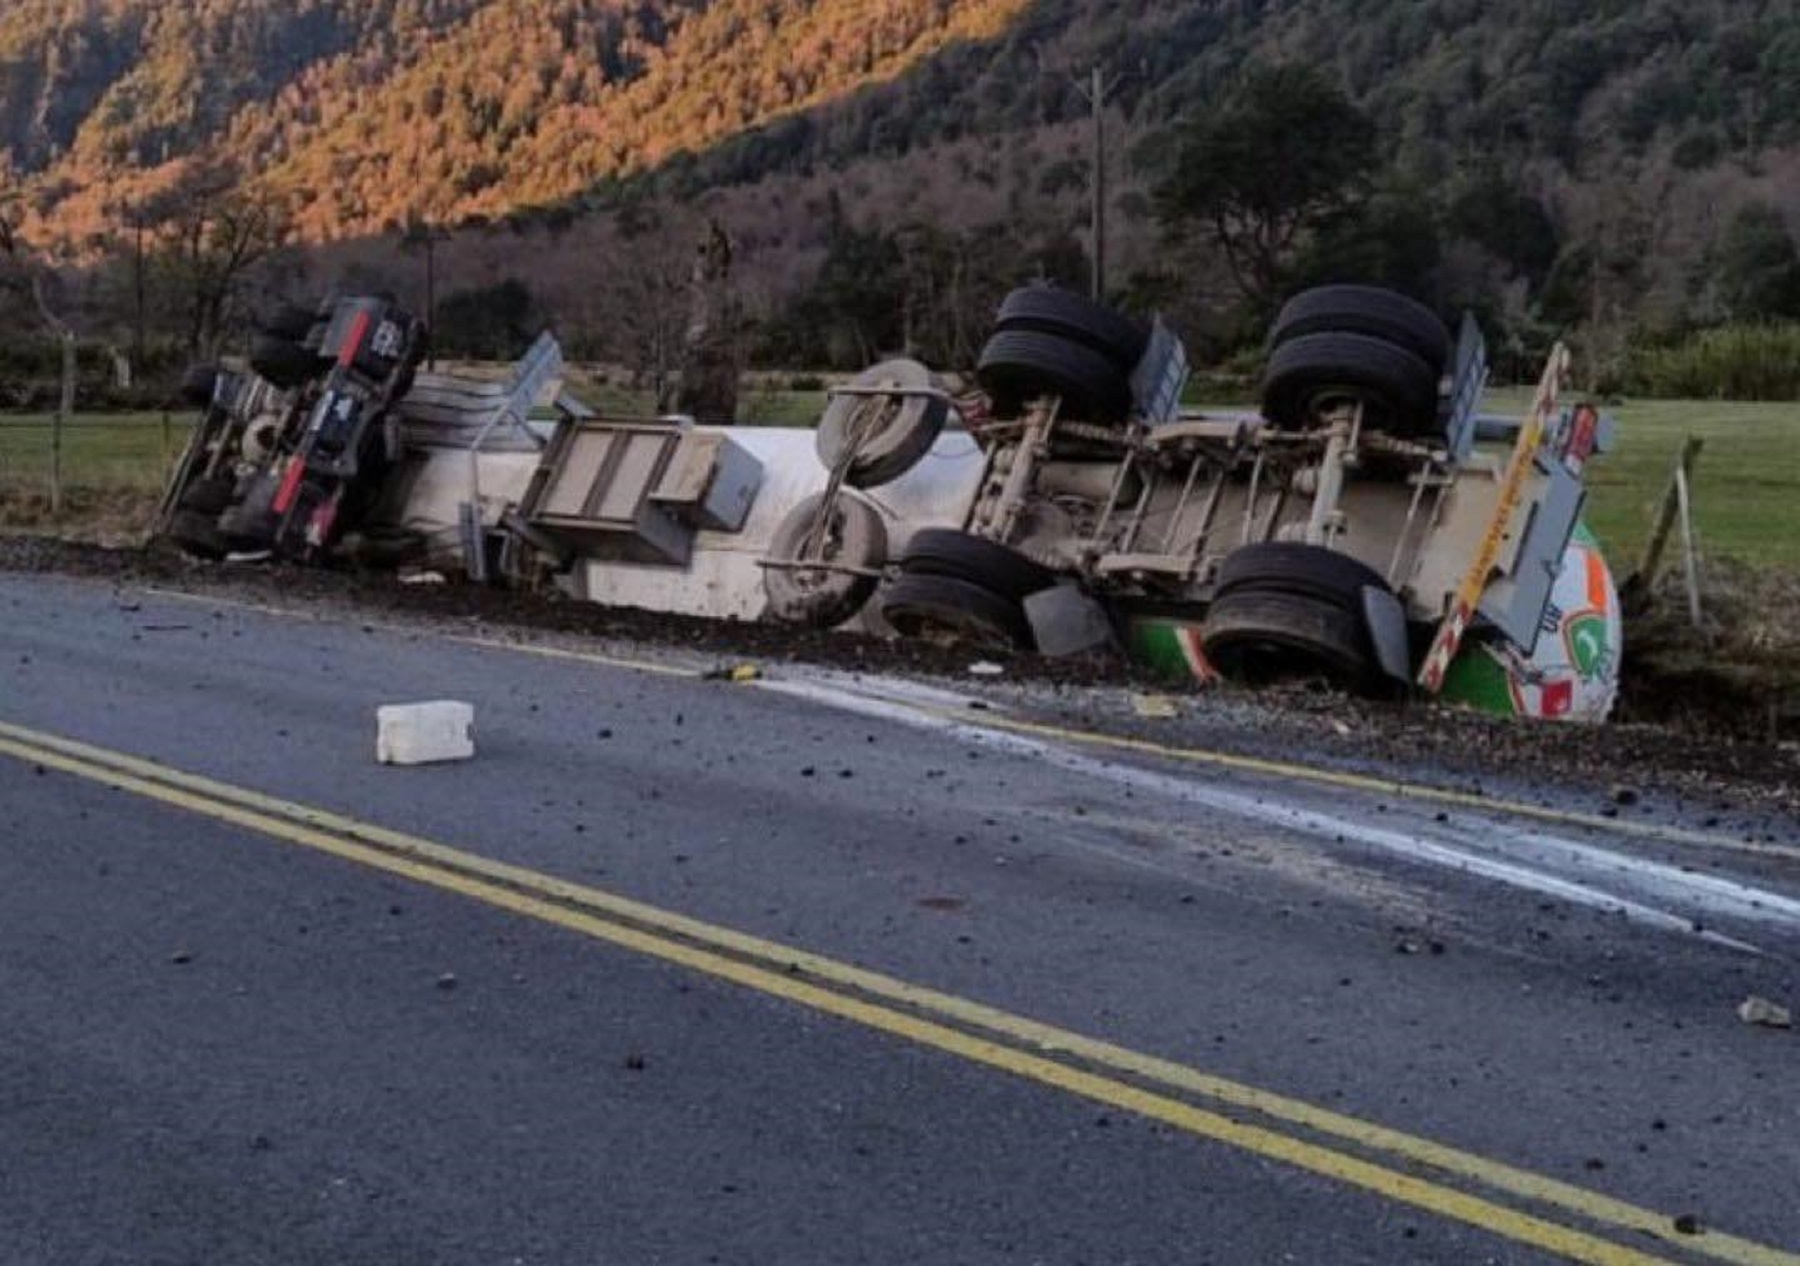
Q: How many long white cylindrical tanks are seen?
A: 1